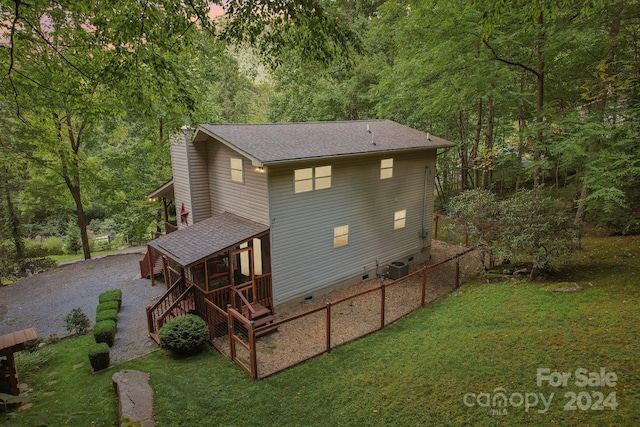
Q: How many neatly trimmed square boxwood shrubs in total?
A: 5